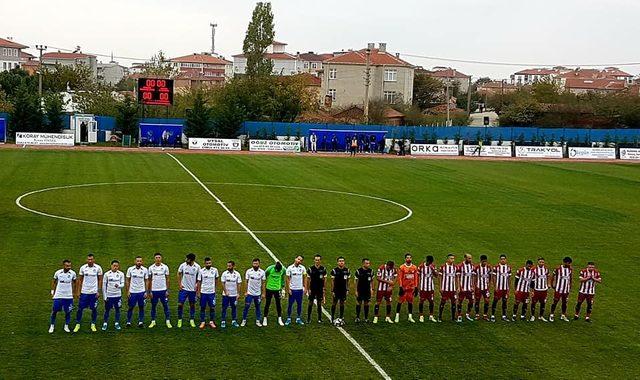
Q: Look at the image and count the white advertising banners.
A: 8